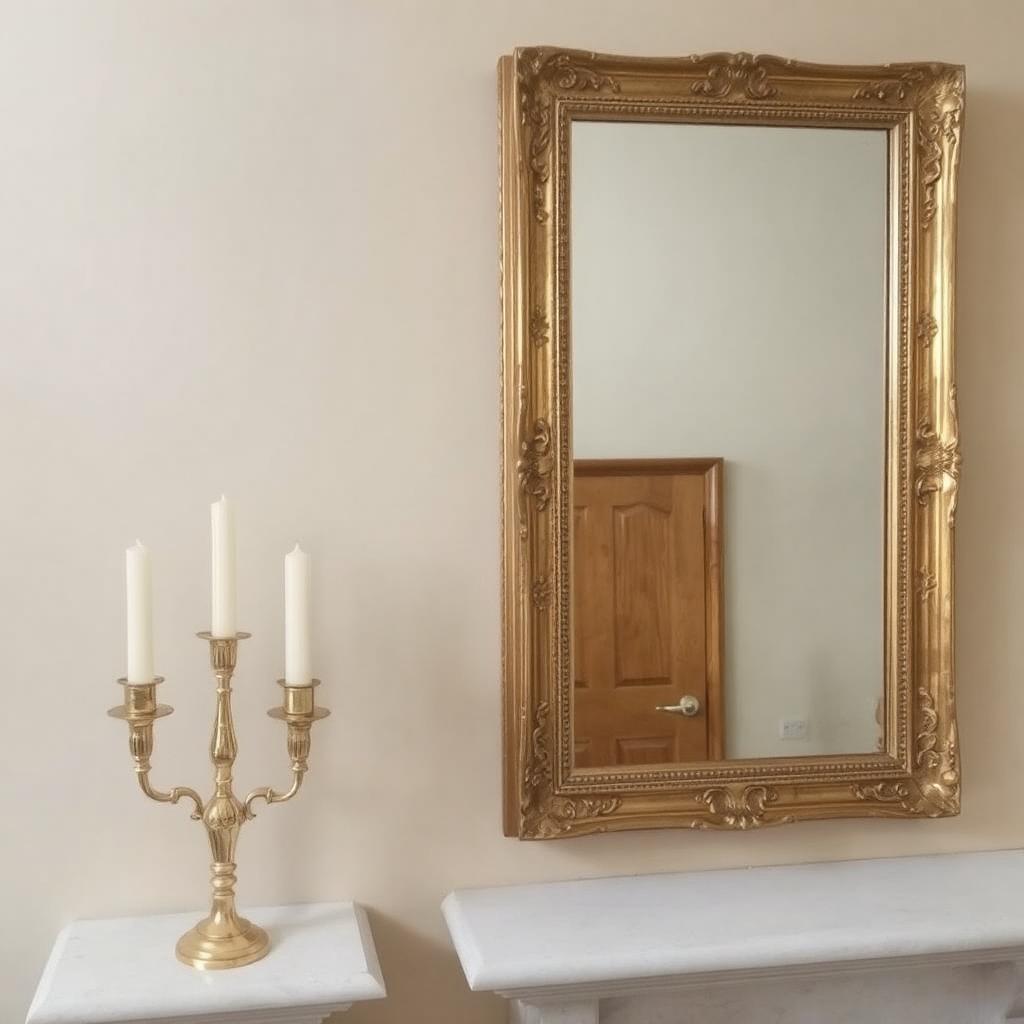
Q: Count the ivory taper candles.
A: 3